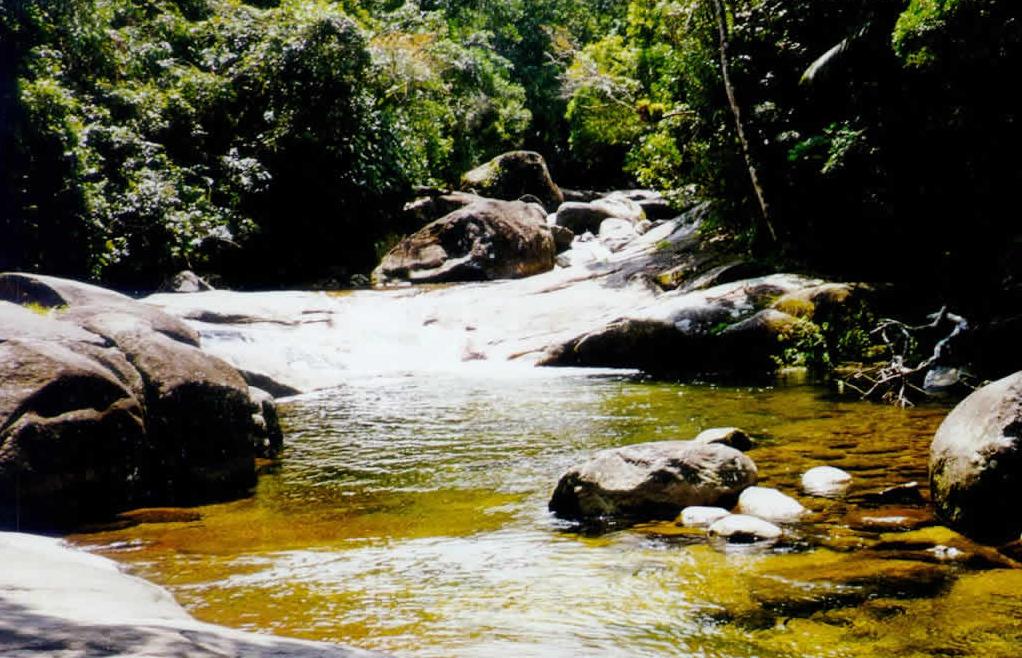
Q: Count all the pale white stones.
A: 4